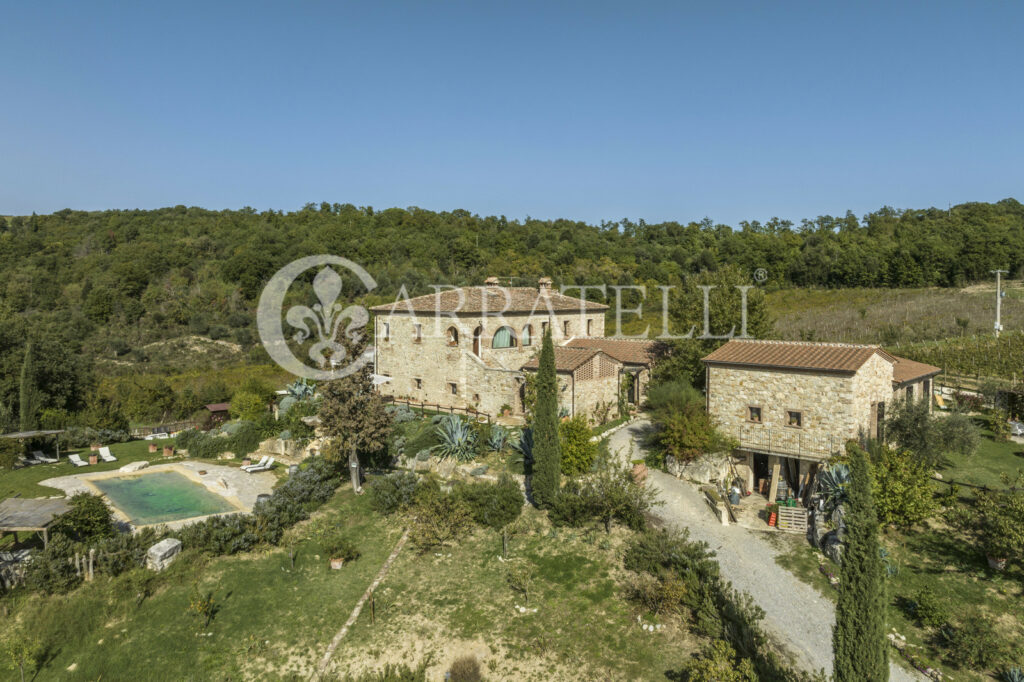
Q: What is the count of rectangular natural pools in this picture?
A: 1